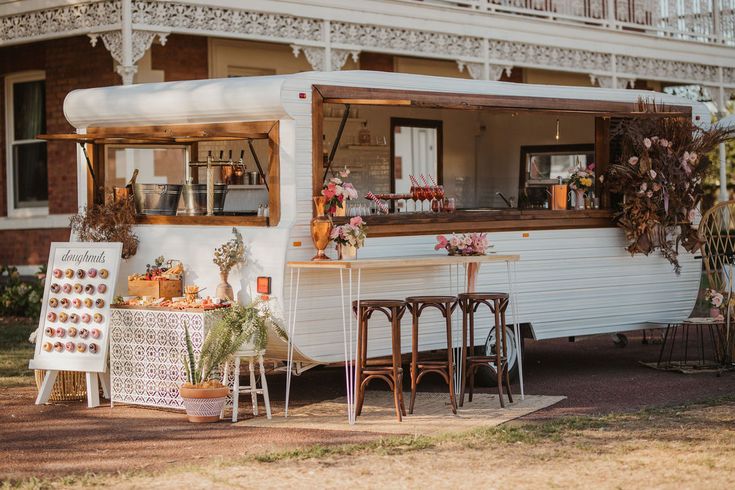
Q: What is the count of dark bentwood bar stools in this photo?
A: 3